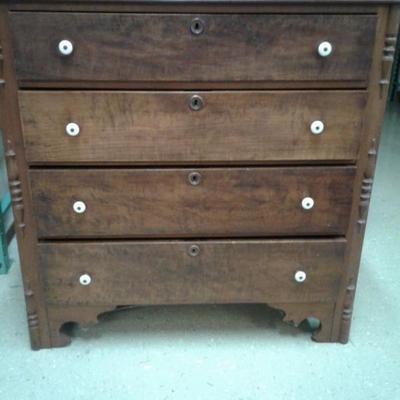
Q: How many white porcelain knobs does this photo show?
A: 8